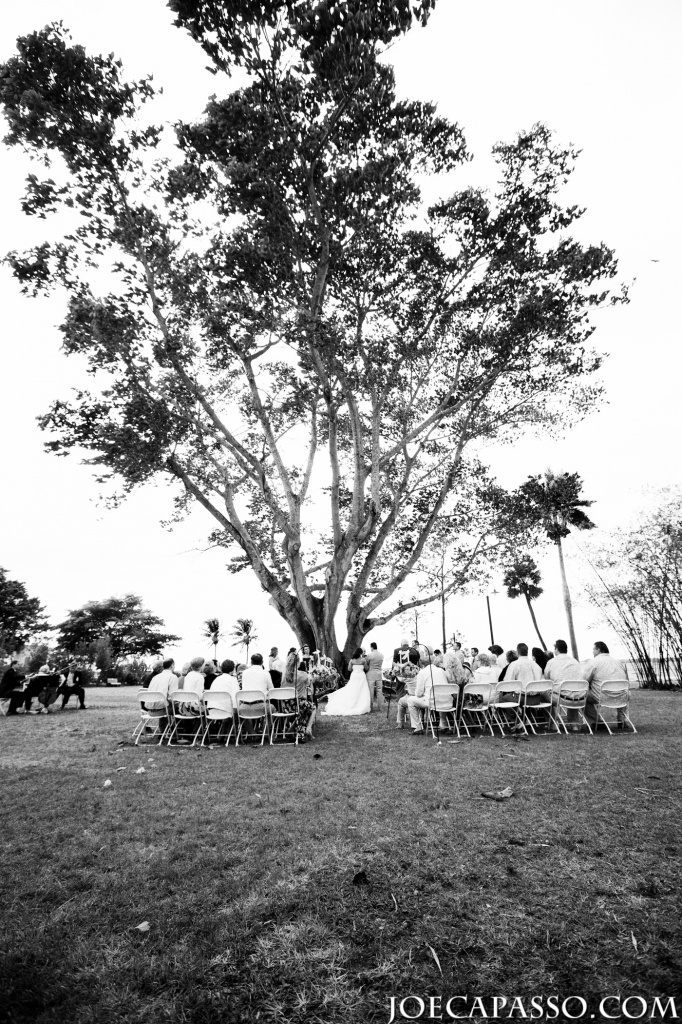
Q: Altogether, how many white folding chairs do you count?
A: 11